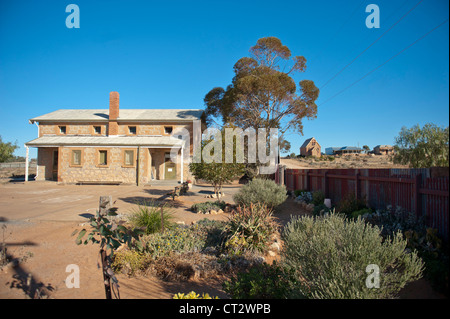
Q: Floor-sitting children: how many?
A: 0